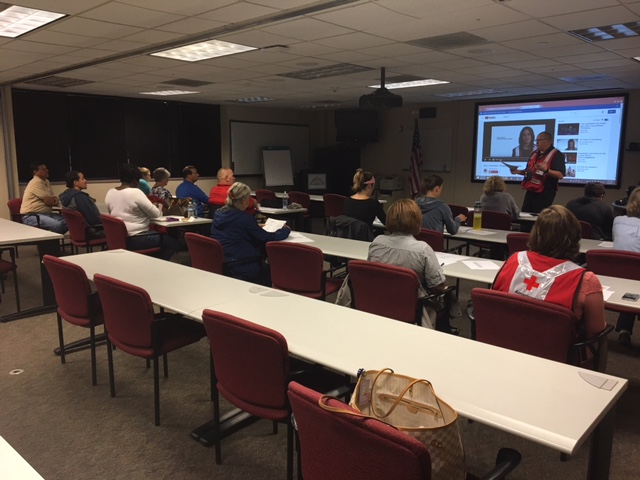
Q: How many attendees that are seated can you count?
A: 15